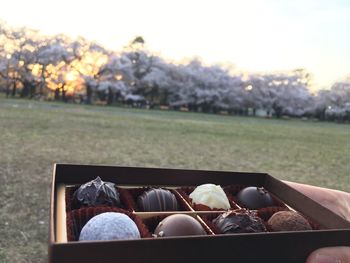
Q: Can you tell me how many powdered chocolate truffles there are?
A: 2